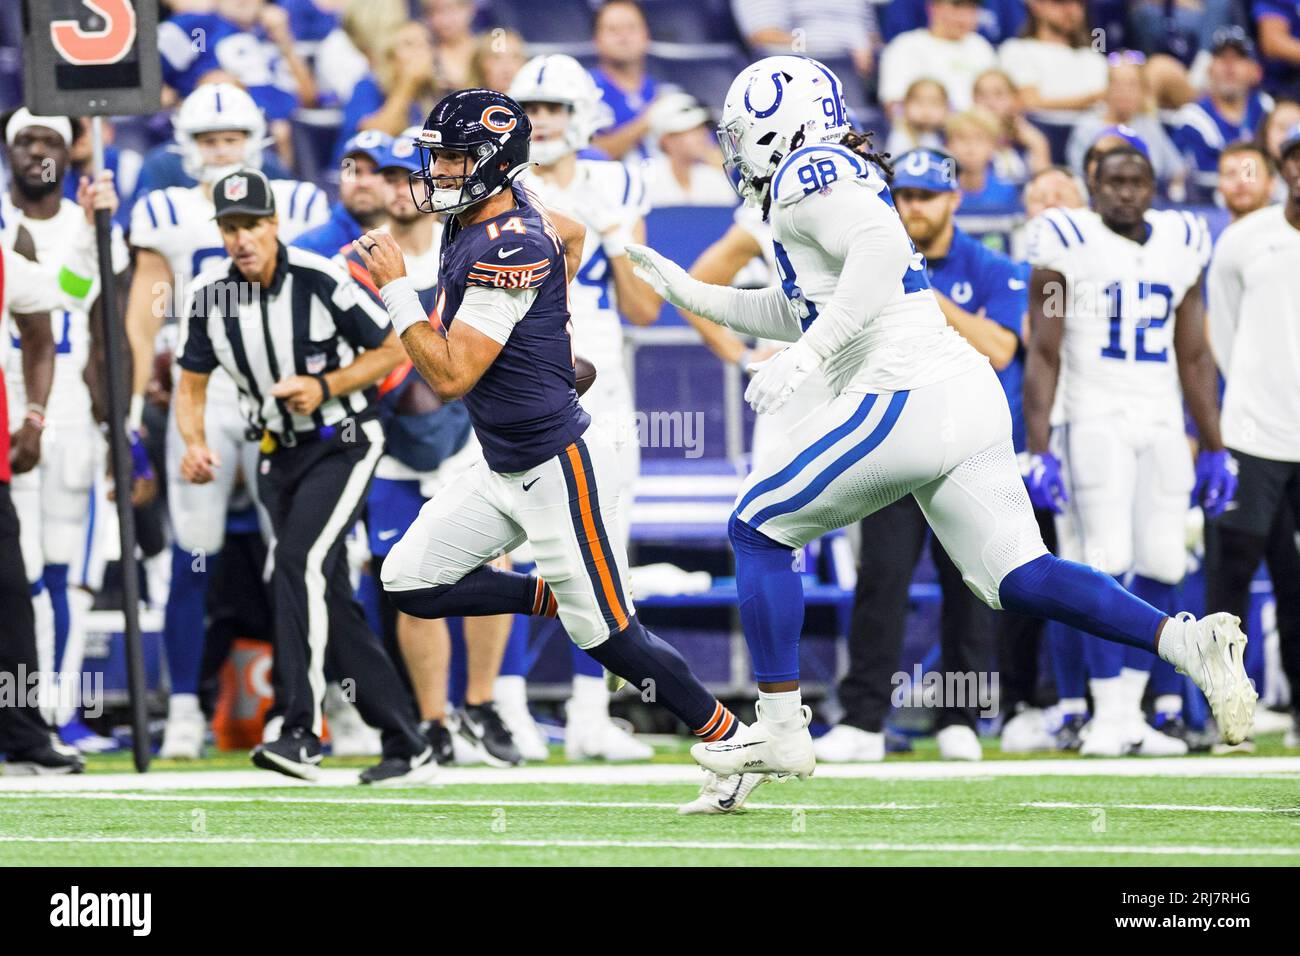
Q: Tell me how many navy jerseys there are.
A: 1